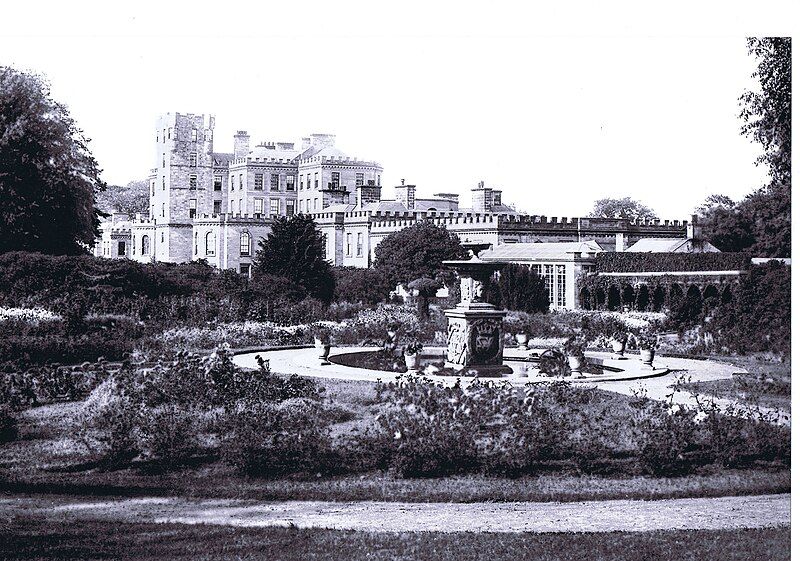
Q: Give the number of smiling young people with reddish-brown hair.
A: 0